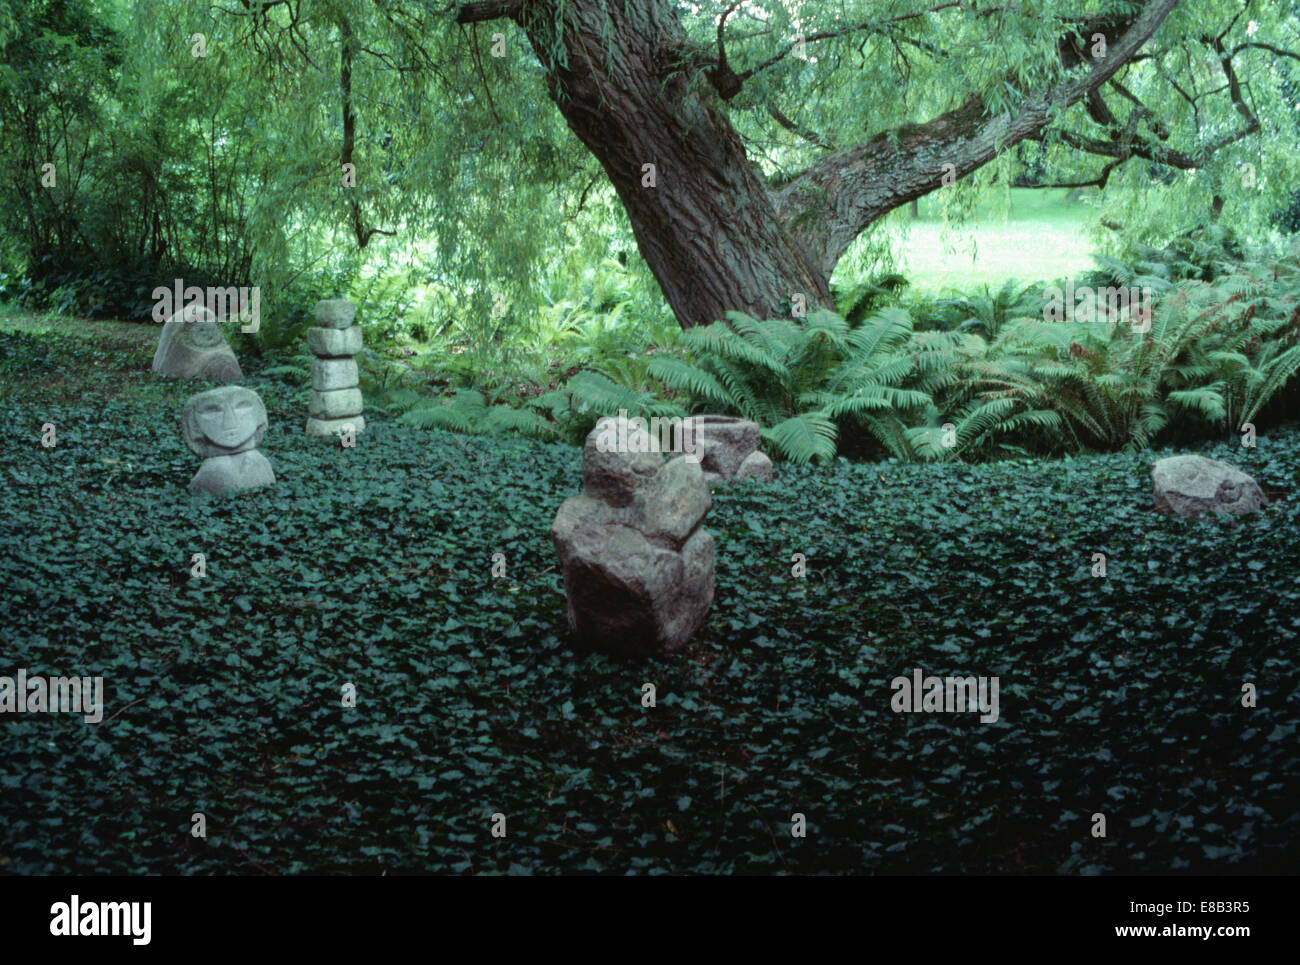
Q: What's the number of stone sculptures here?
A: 6